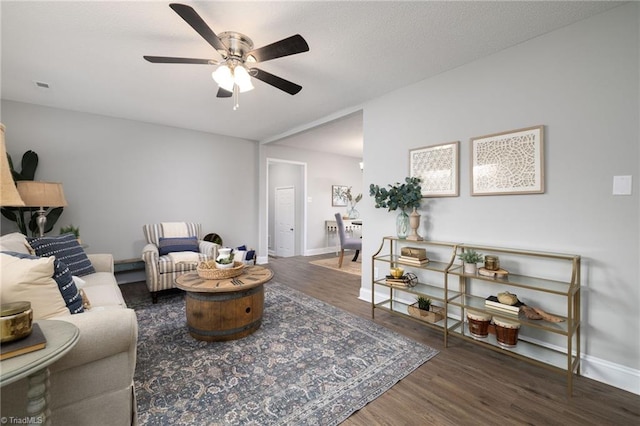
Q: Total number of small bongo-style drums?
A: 2